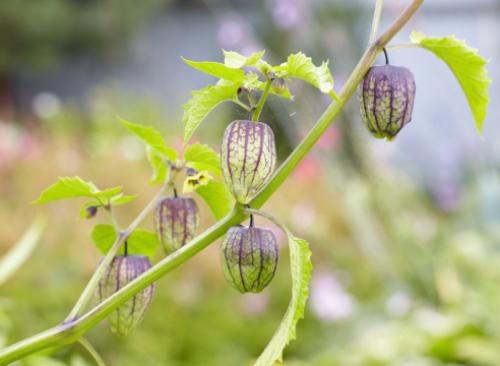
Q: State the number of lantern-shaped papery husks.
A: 5